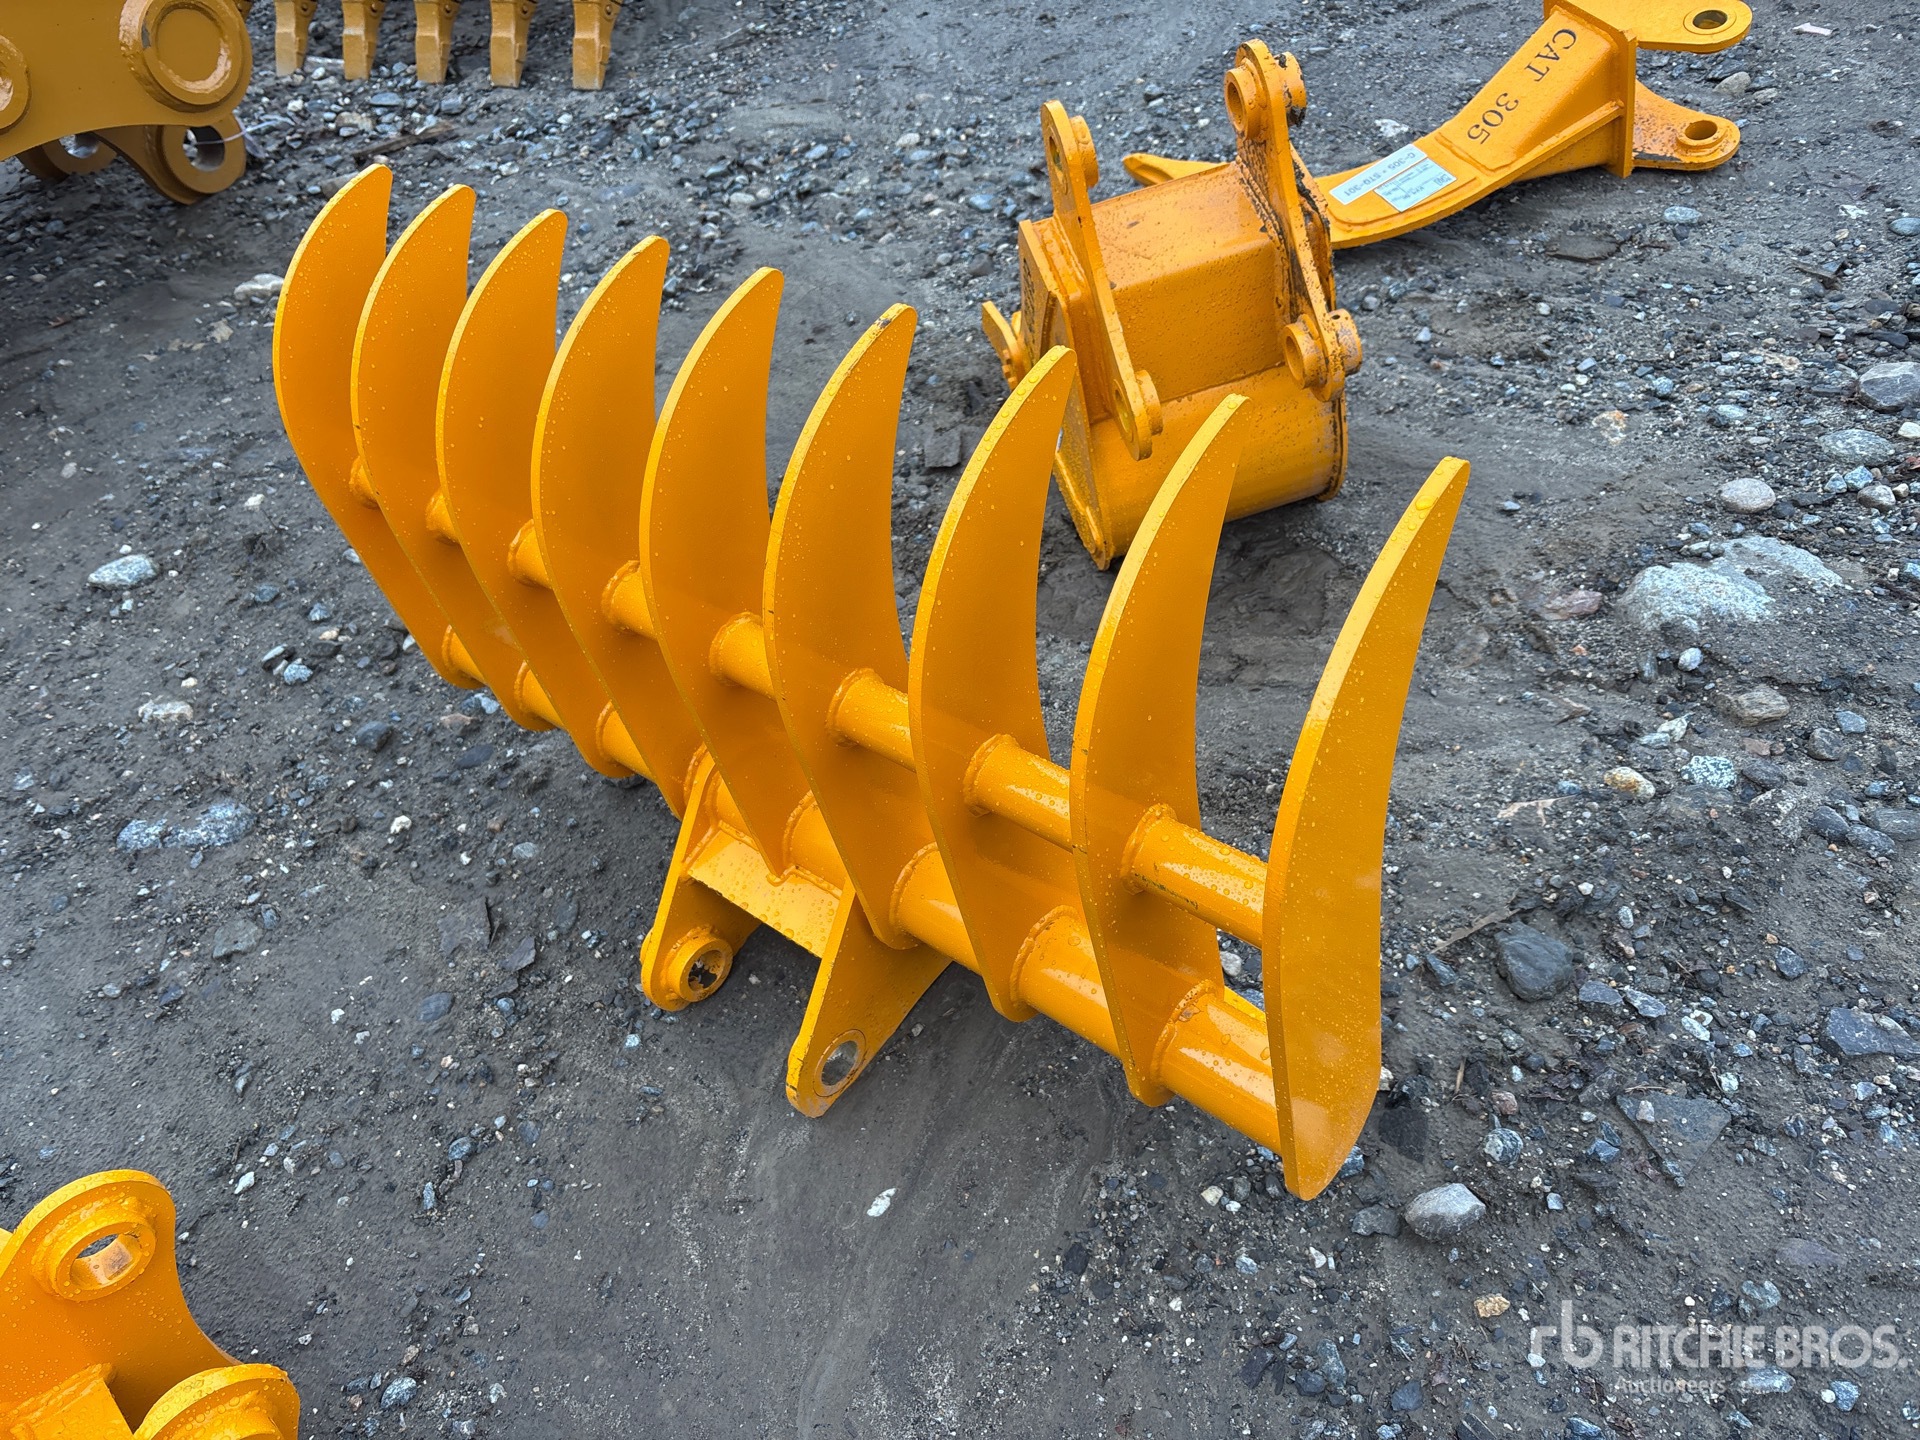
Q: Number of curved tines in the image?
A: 9